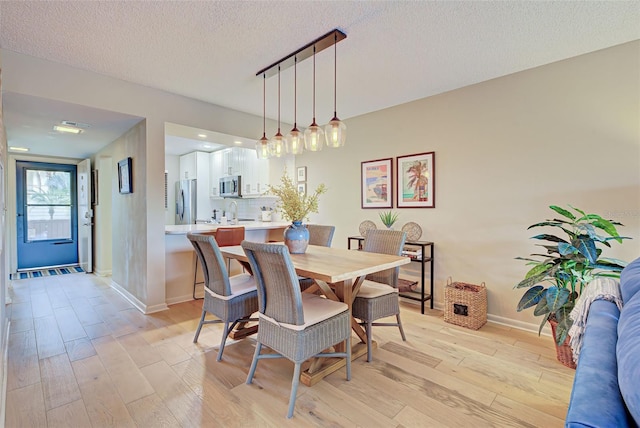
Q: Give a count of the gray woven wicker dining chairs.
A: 4